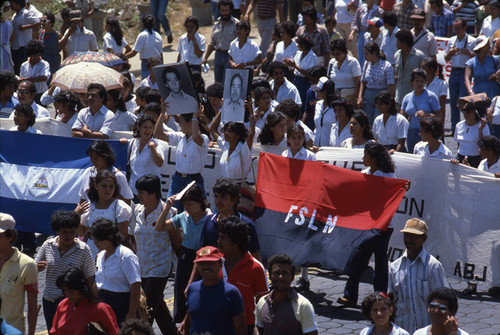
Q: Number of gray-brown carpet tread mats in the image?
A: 0